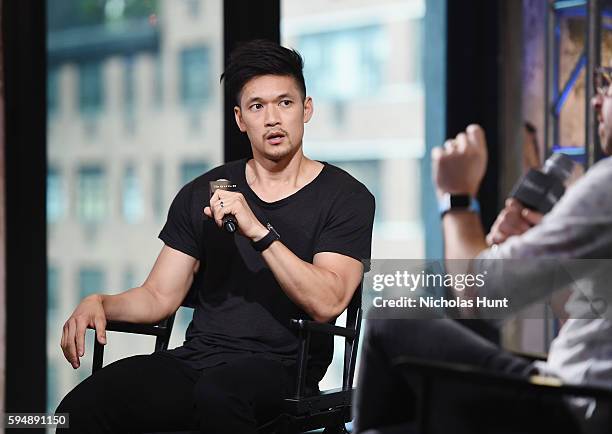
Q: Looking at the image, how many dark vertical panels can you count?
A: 3